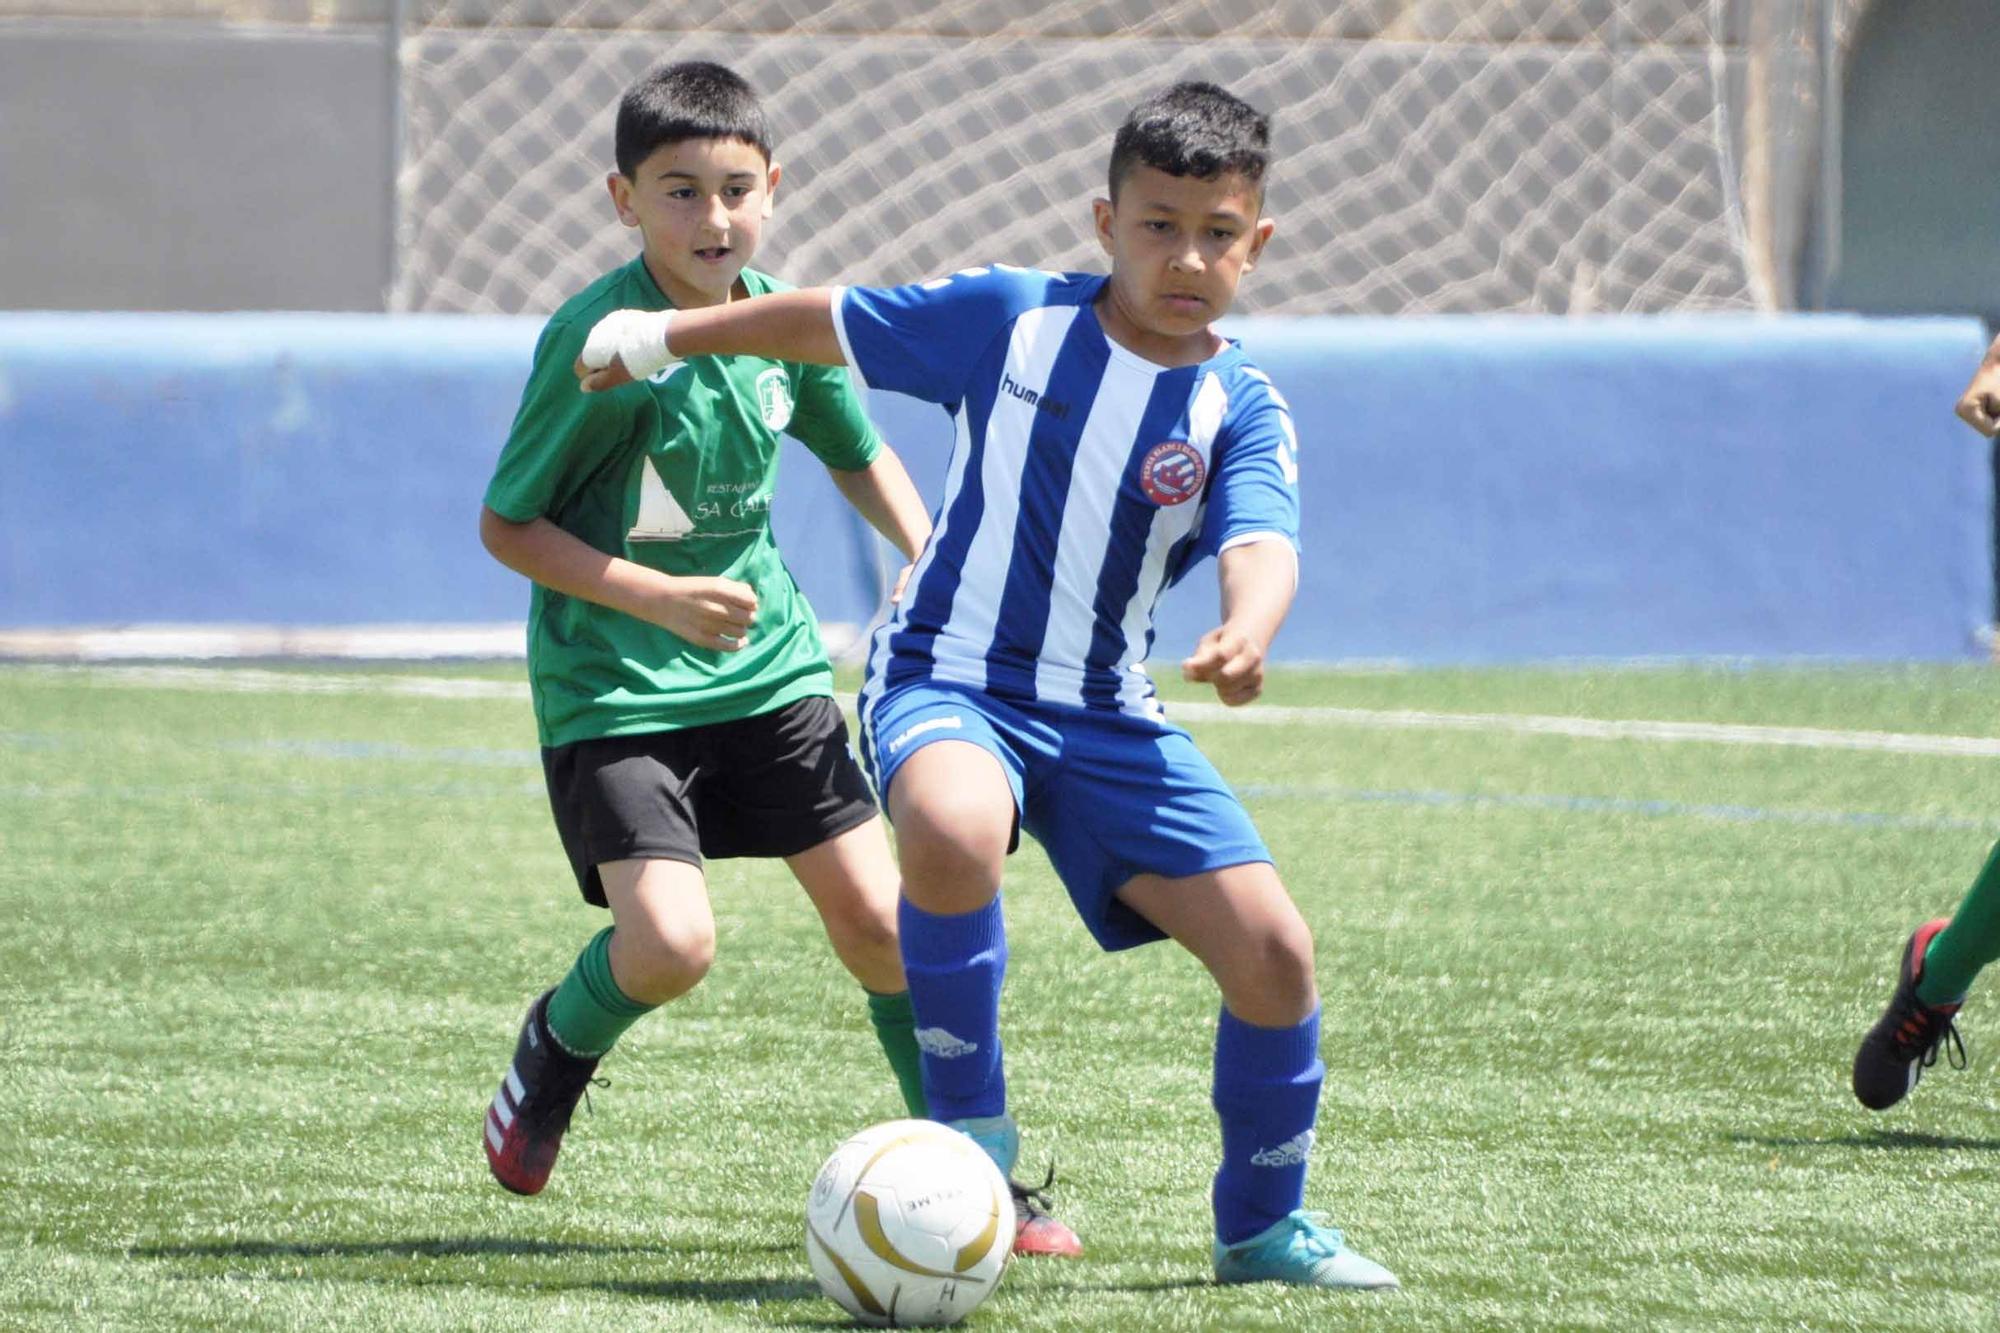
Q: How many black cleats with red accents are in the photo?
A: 3